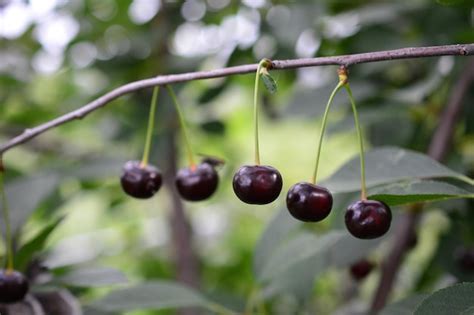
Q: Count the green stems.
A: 6